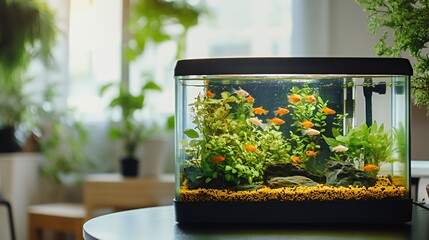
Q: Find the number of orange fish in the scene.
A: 14